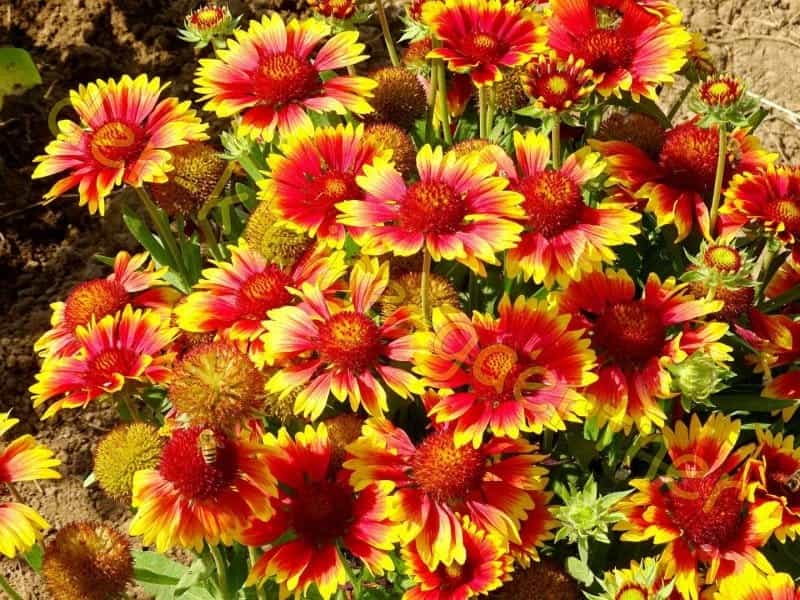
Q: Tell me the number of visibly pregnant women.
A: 0